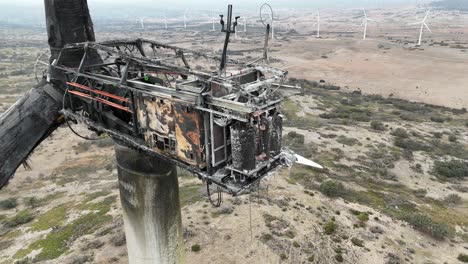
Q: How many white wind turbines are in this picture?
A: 10